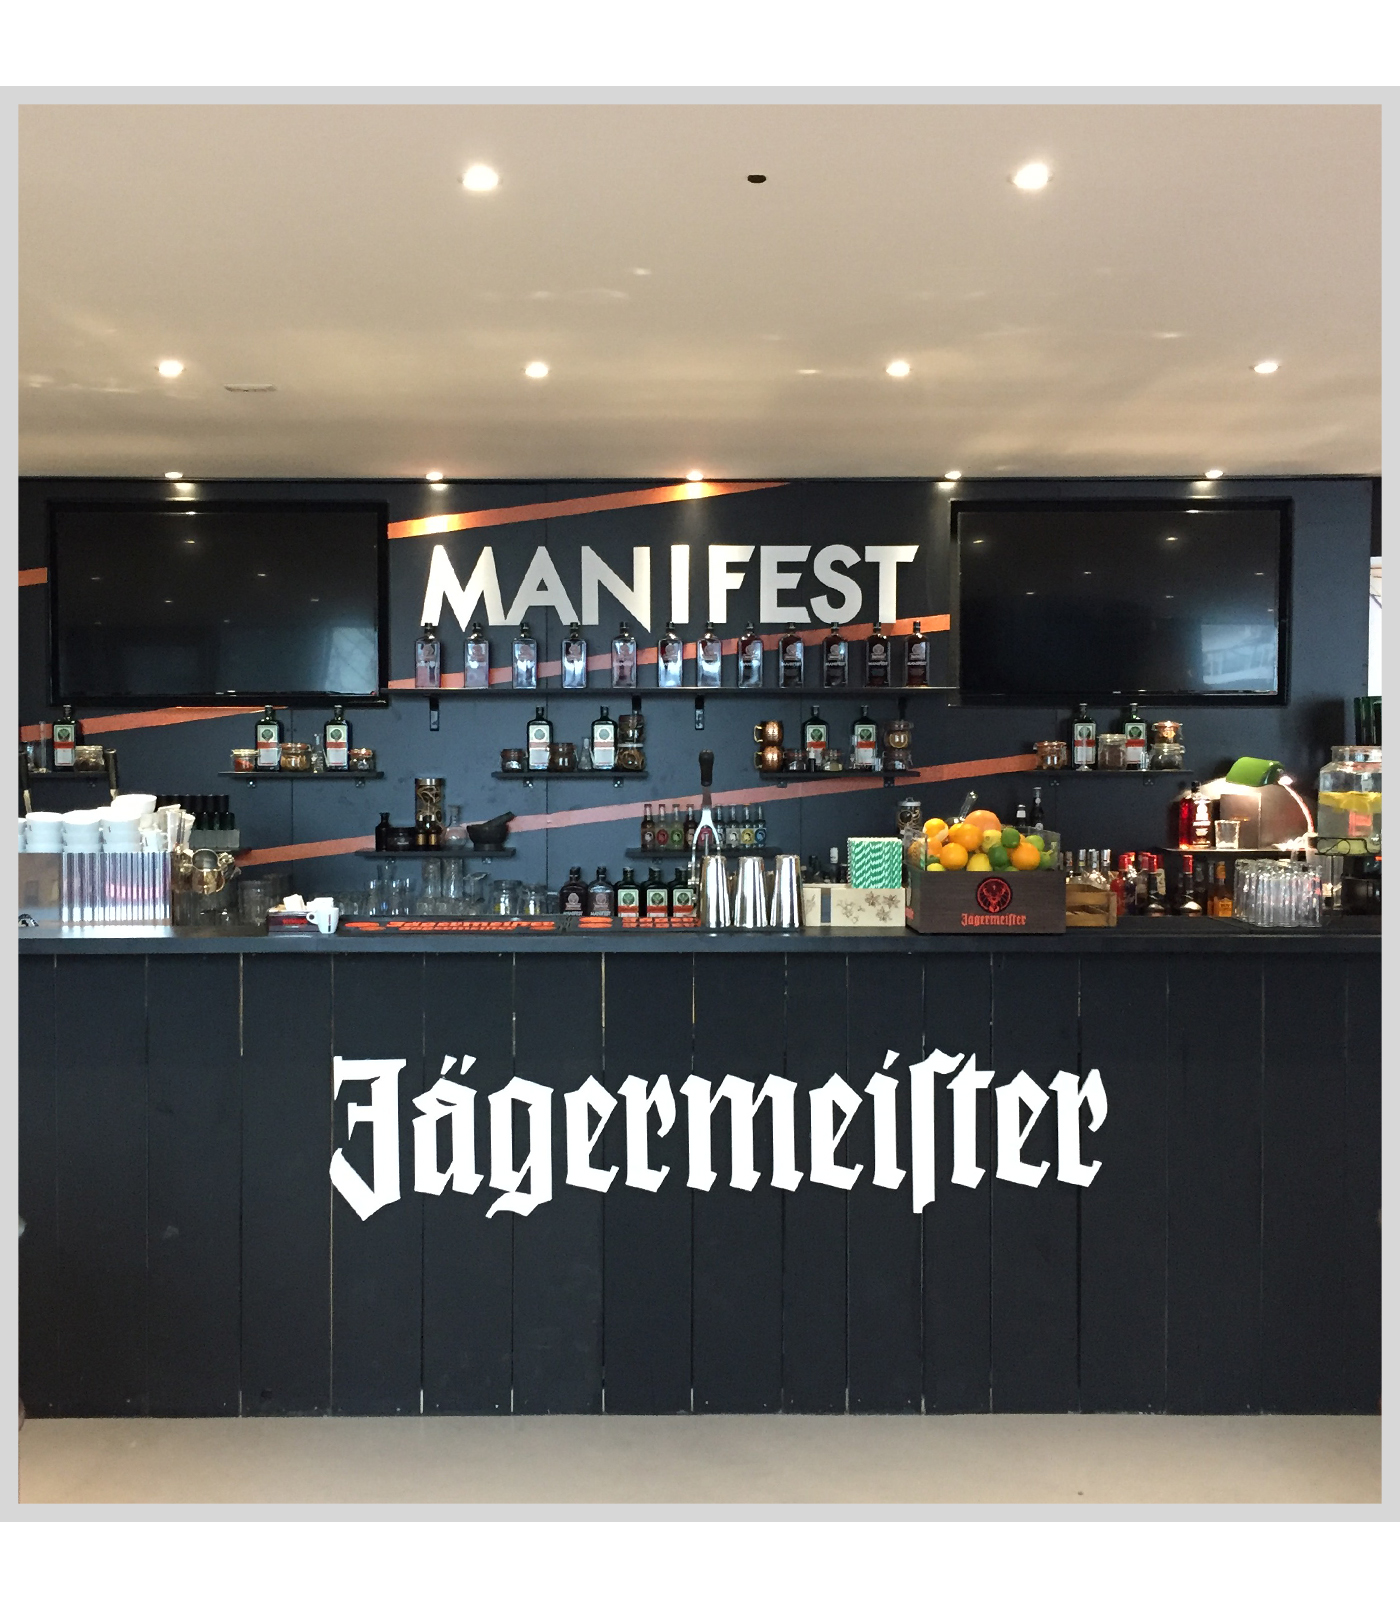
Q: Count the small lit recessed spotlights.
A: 11